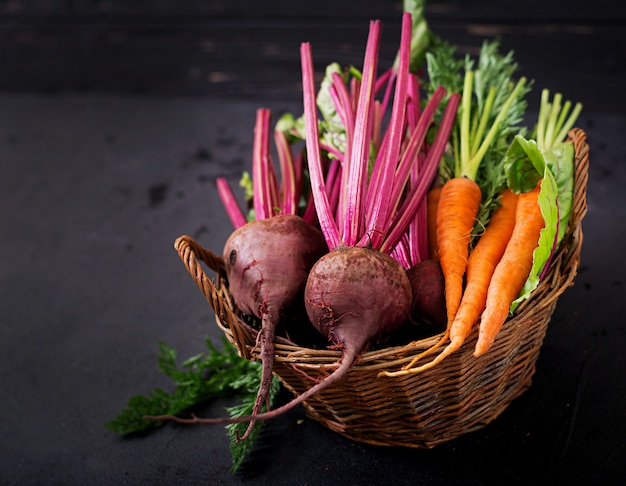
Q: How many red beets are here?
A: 3